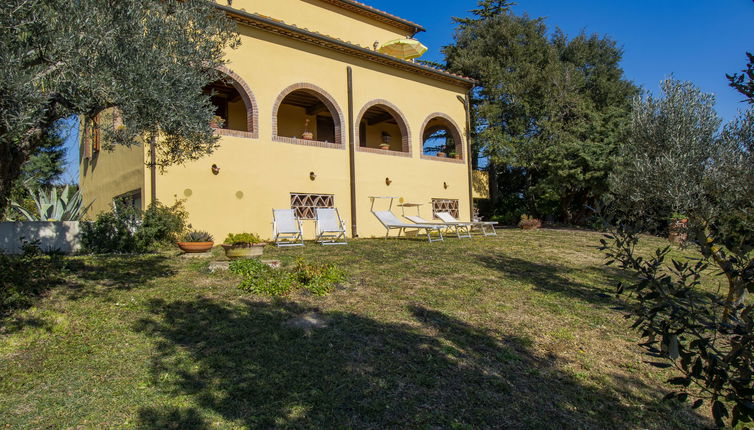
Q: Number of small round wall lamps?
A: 4